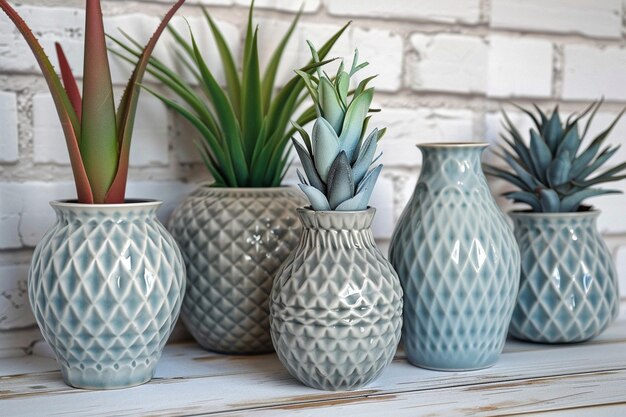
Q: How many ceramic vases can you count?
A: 5